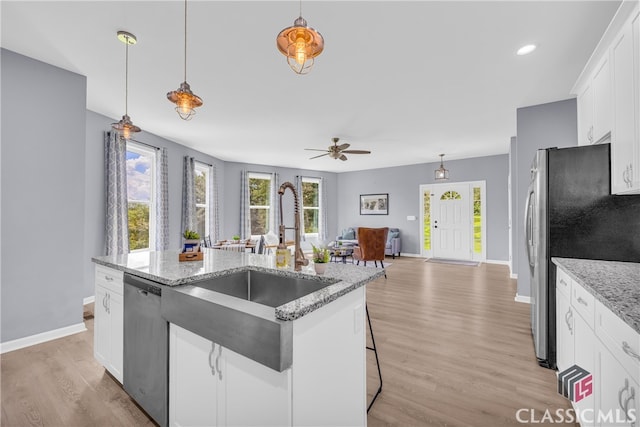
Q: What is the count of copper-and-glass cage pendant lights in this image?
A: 3